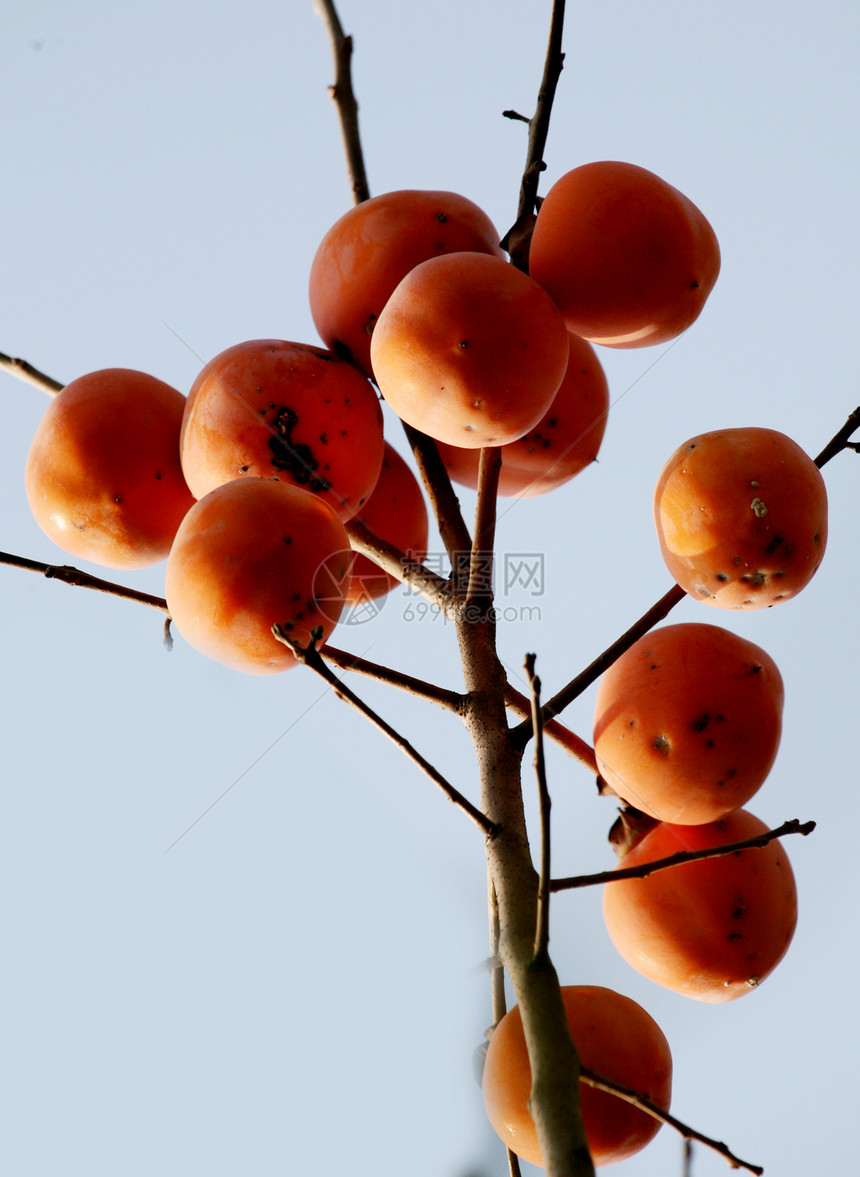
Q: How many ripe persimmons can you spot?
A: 12